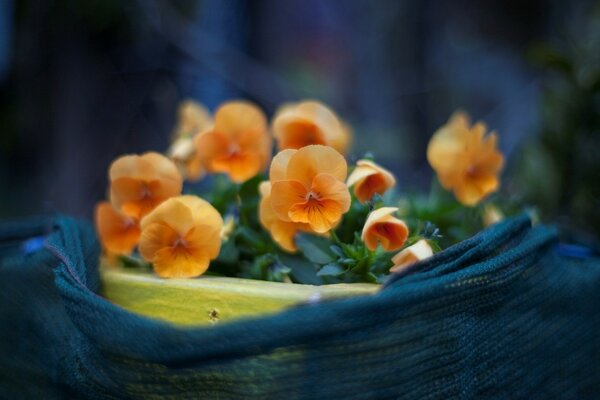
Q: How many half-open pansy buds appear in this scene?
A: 3